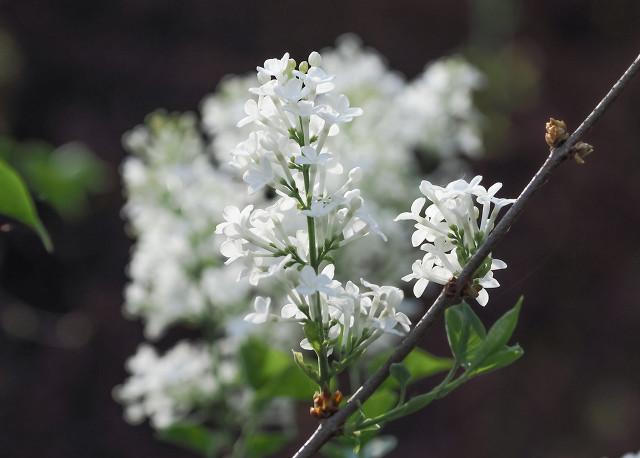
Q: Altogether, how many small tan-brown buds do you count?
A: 2